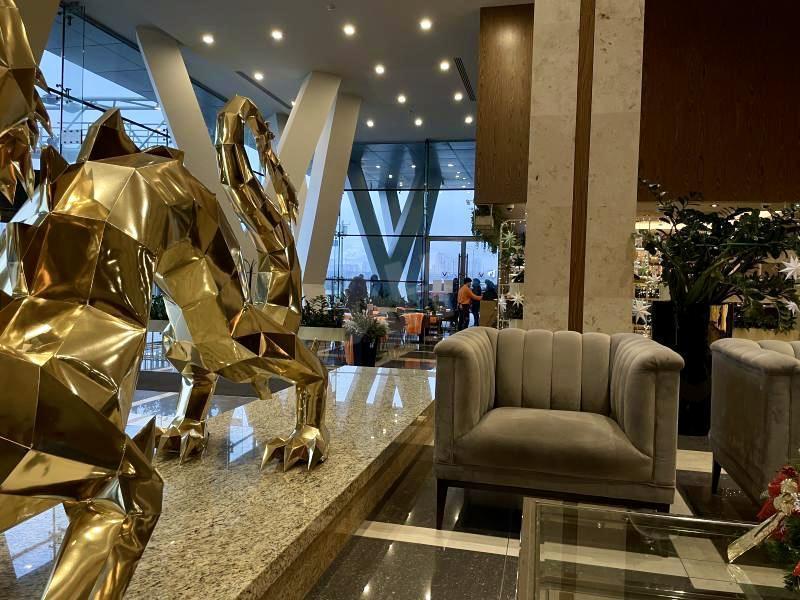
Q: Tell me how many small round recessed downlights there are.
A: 13